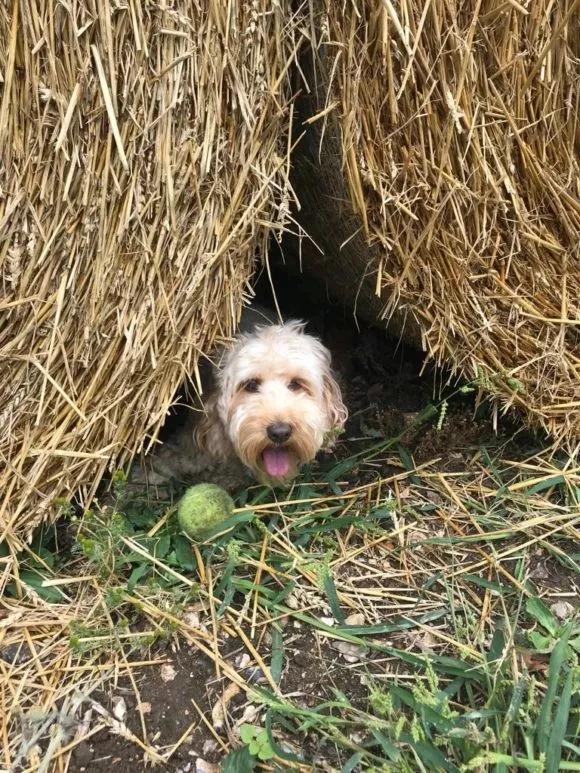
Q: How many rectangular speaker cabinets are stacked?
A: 0